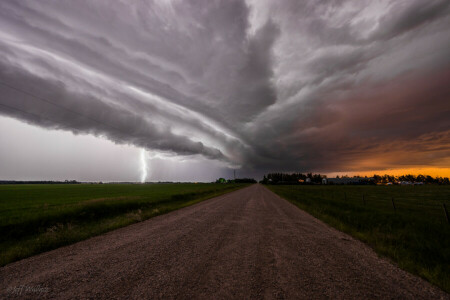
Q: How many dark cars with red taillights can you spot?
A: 0